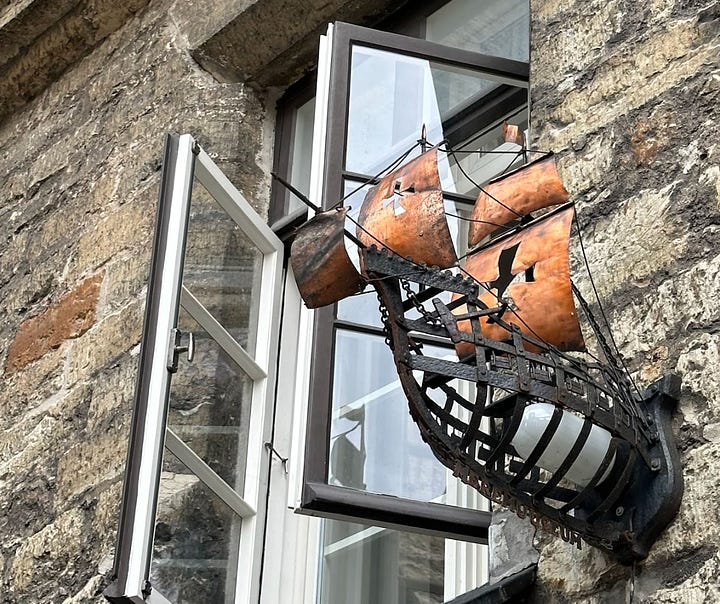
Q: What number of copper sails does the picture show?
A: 4